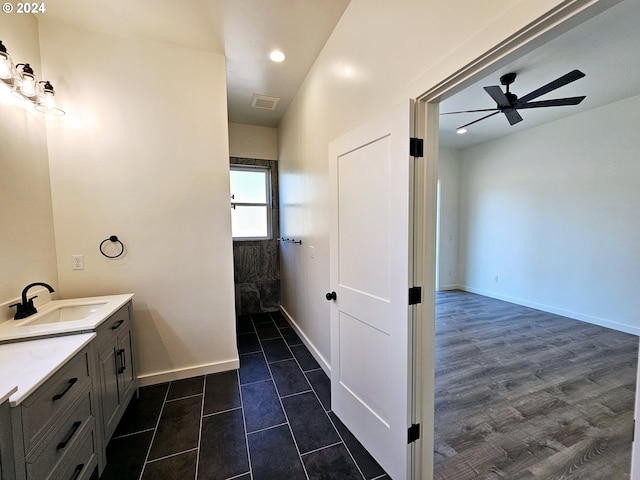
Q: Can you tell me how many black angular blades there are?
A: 6